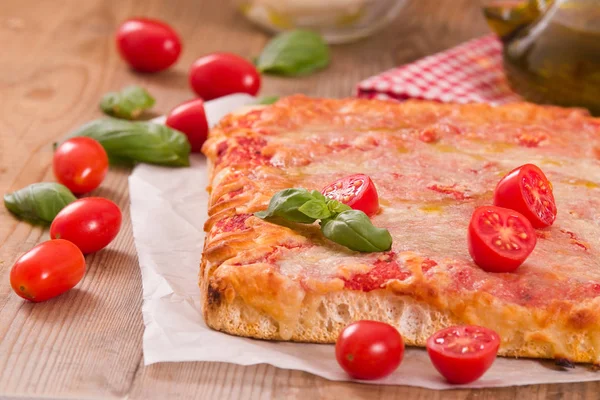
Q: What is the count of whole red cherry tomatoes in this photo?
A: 6